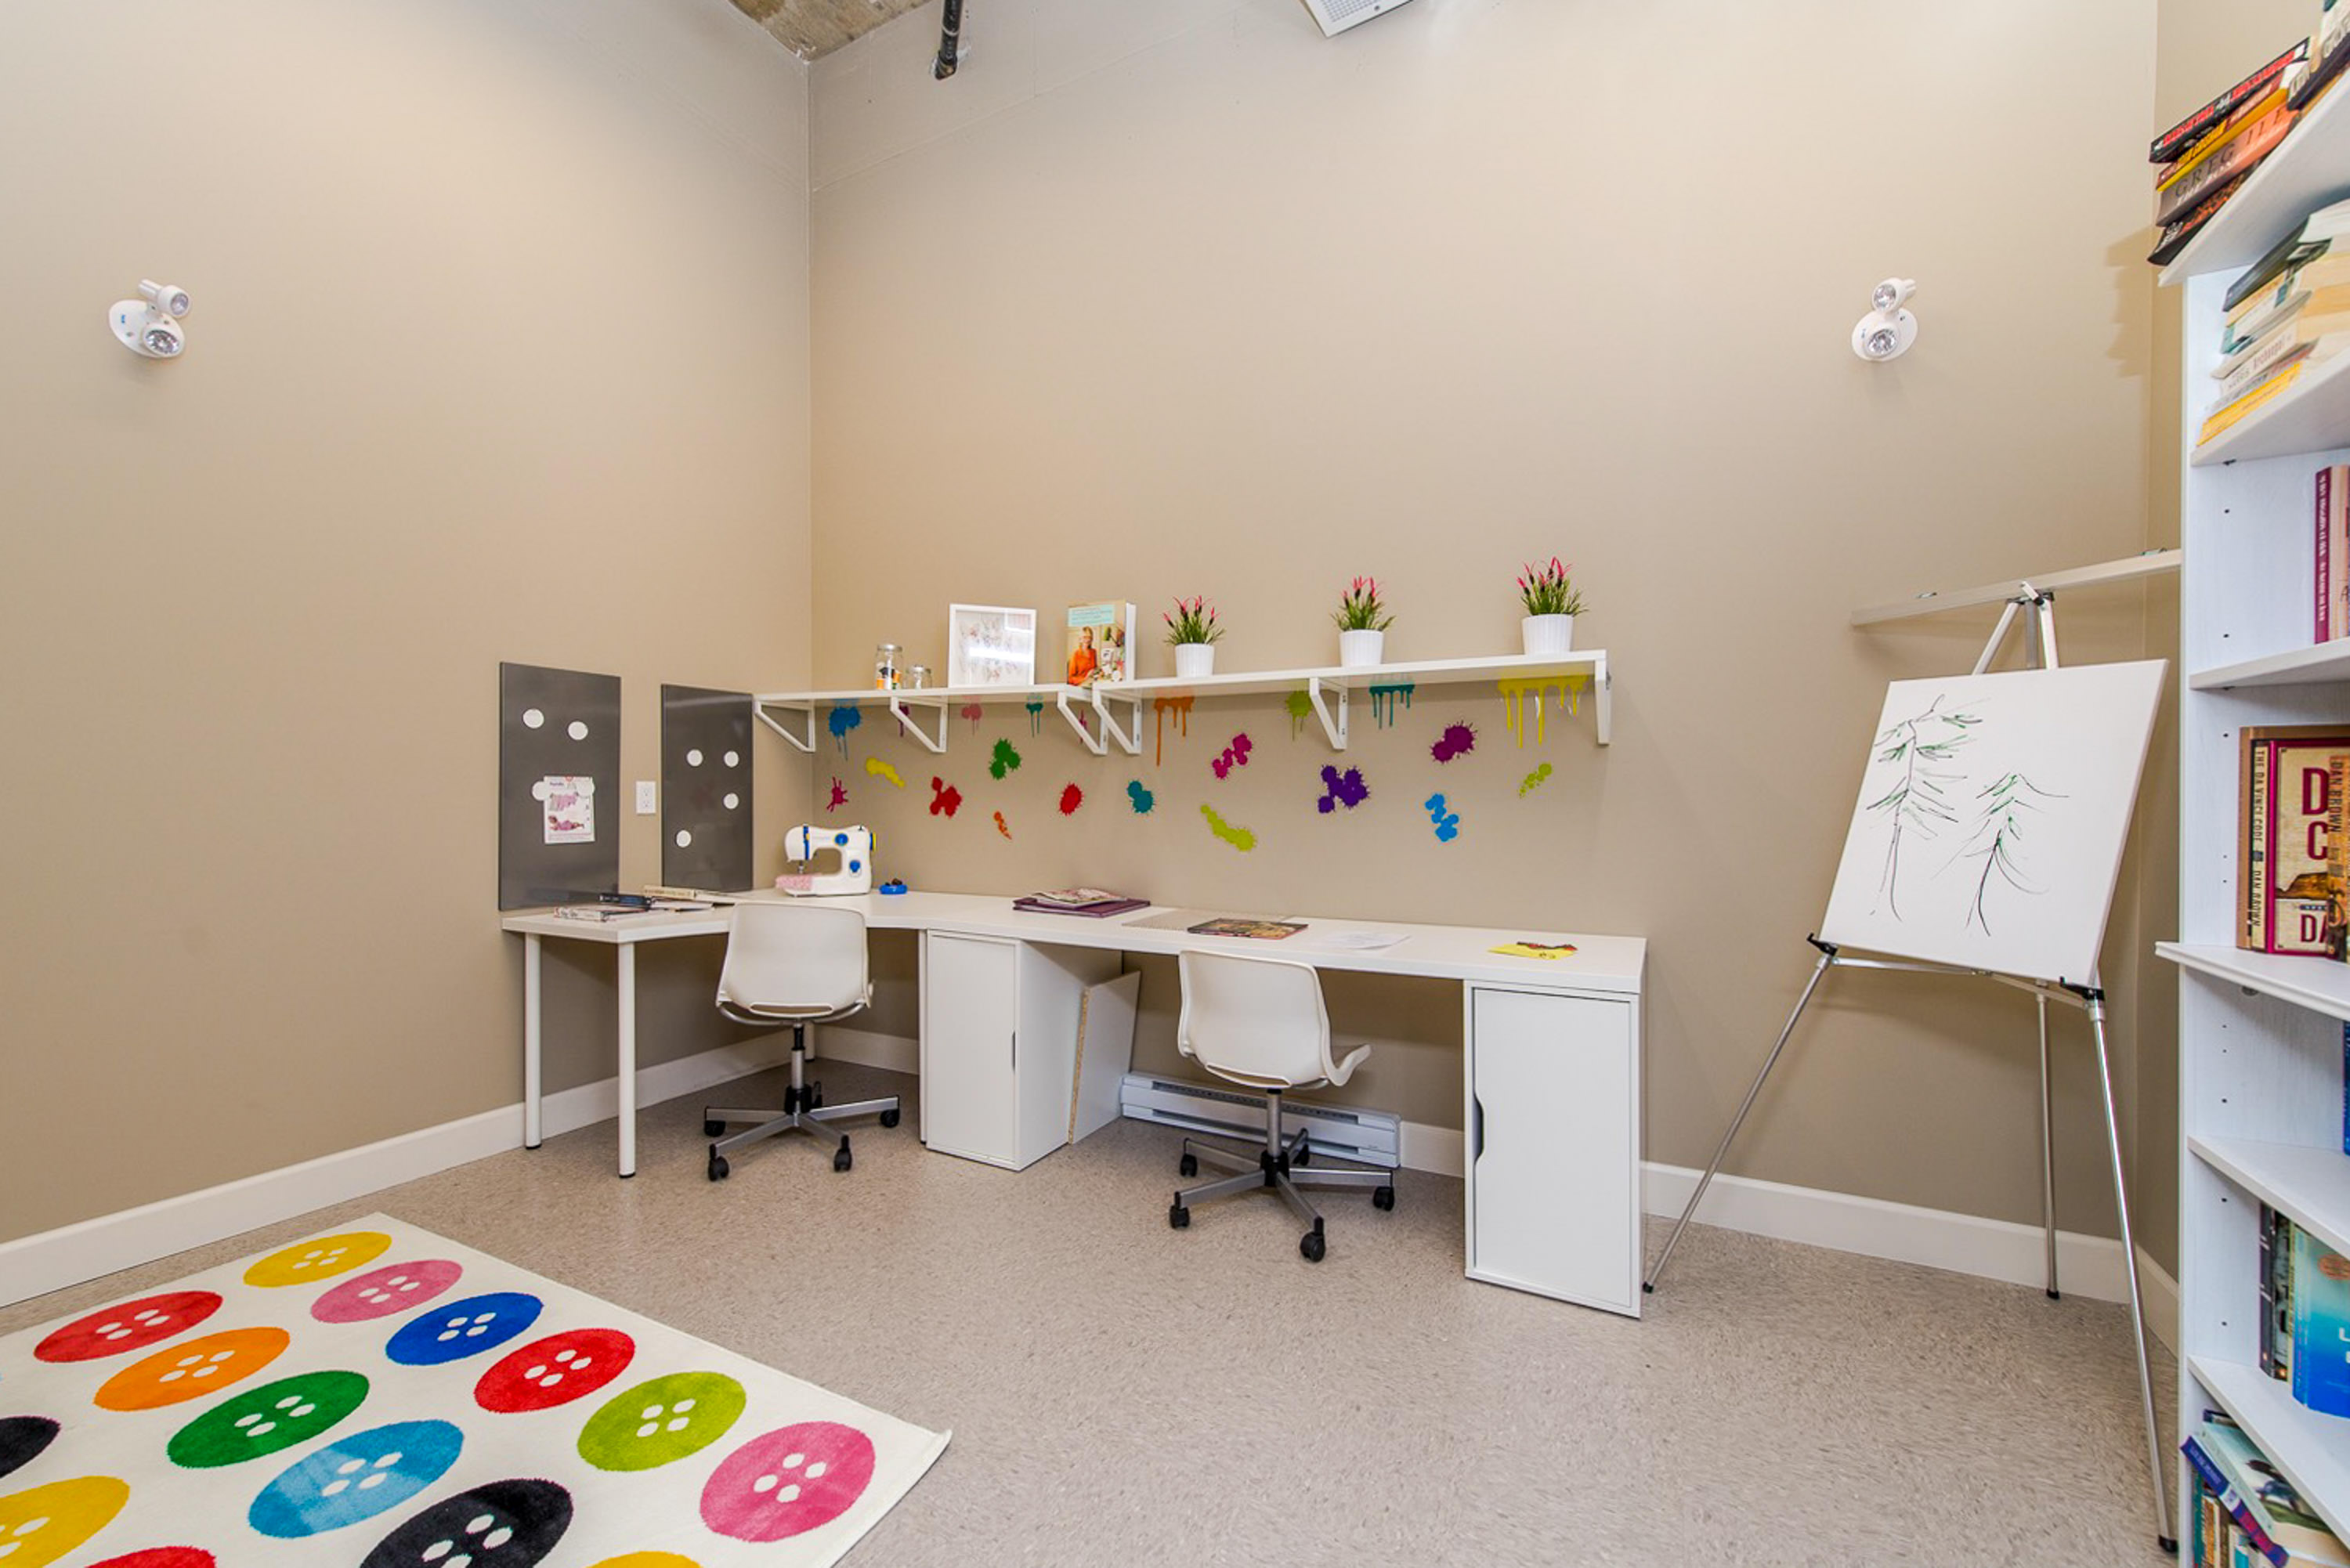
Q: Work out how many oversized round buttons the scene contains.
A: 15